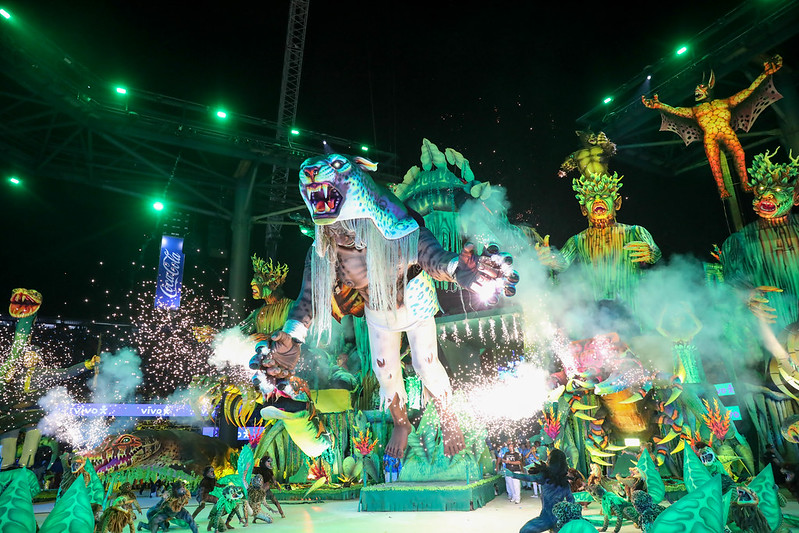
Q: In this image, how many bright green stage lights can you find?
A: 9